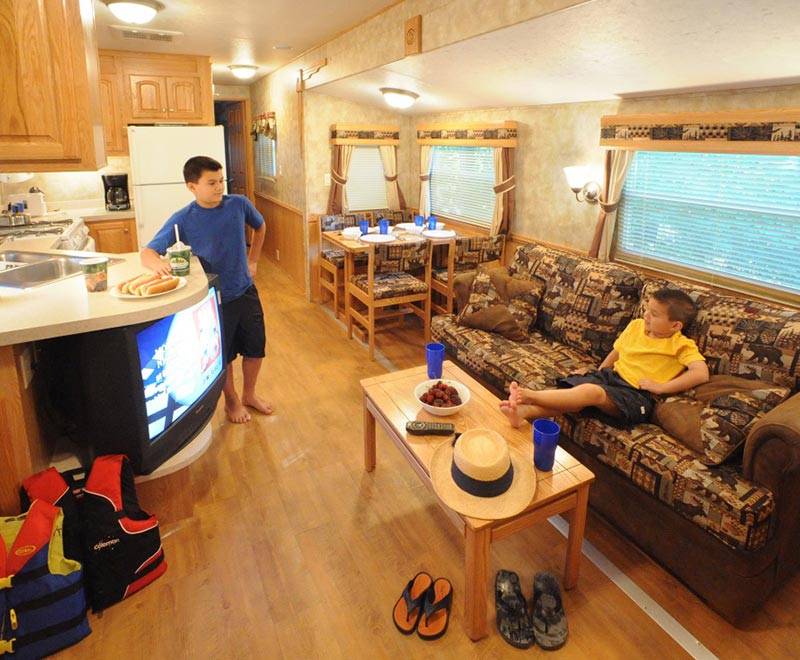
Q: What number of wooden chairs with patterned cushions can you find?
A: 4